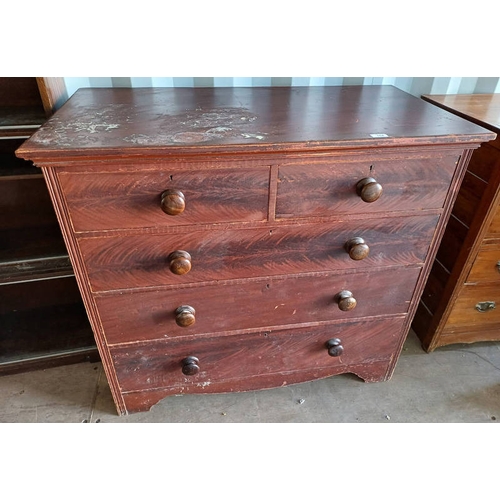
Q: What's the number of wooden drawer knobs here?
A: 8